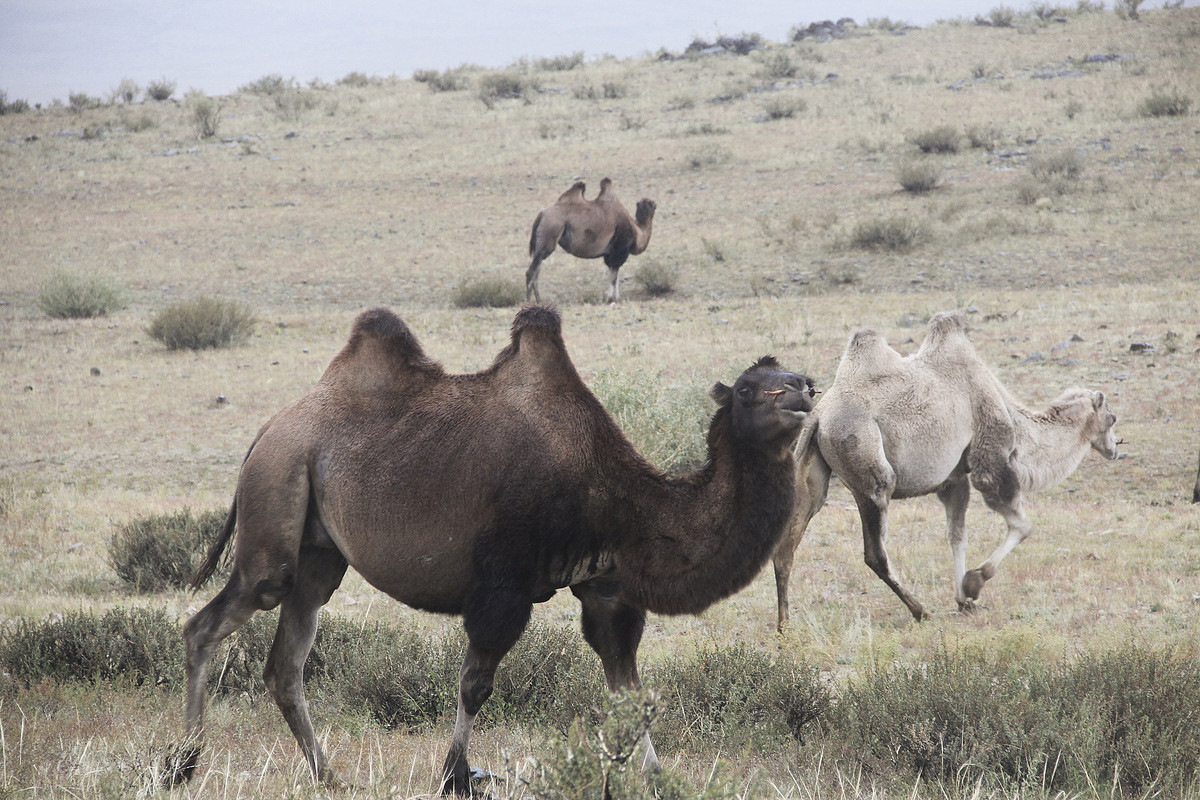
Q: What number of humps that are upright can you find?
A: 6